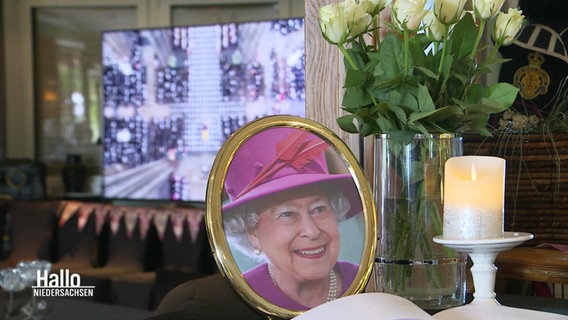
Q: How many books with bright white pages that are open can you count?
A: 1